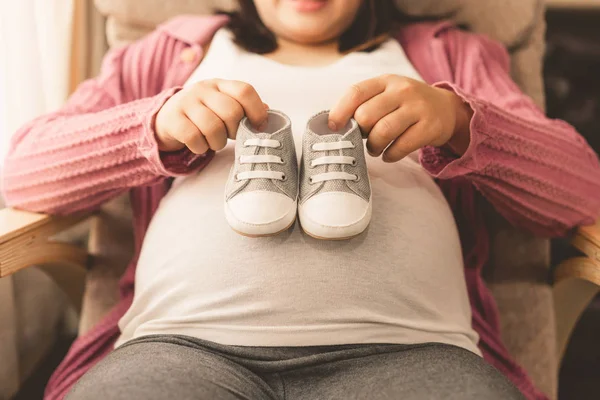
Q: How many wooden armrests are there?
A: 2